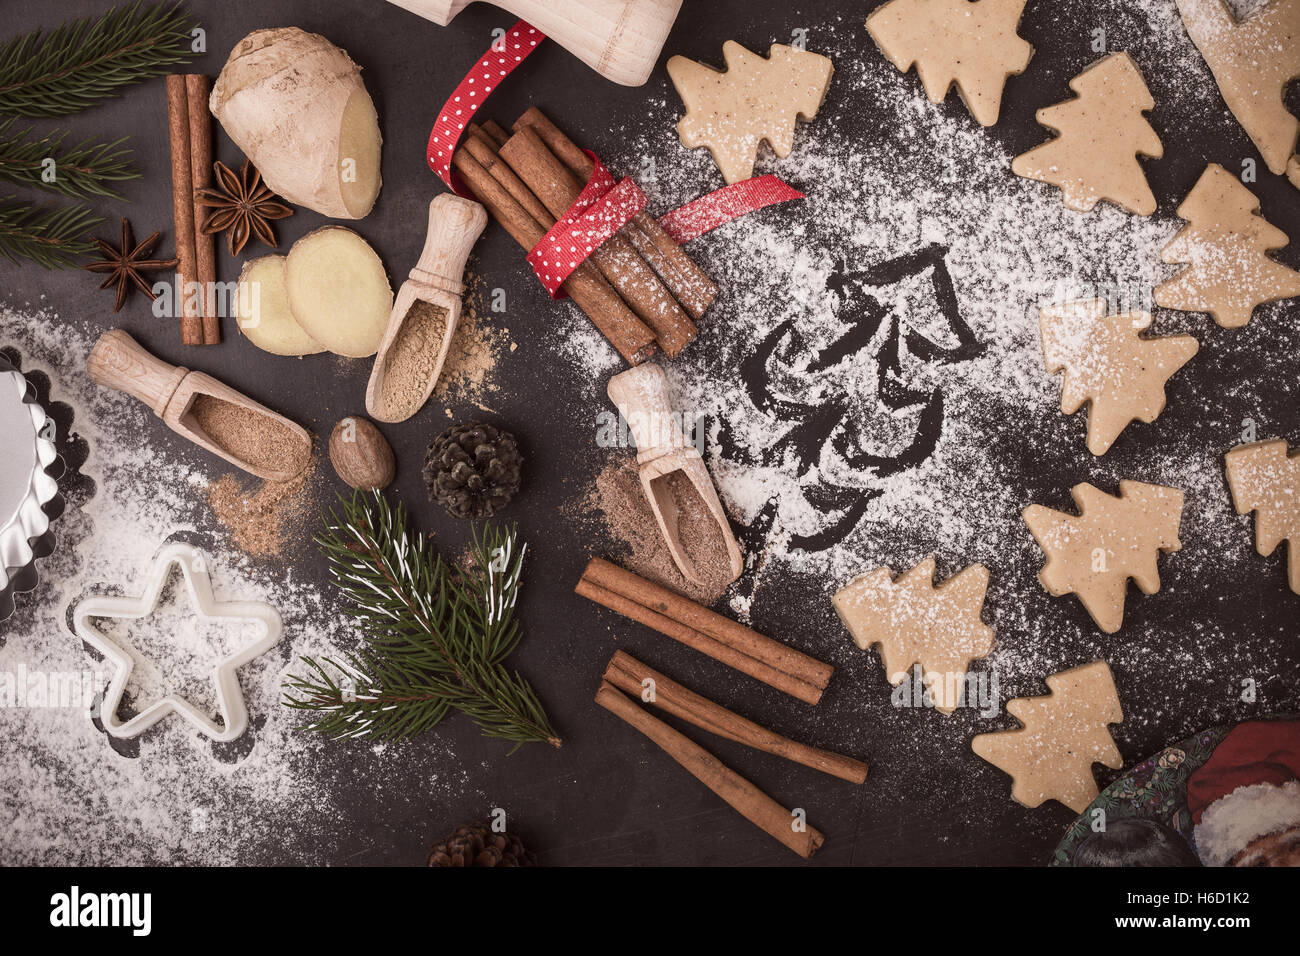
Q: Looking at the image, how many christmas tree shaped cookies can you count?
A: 9